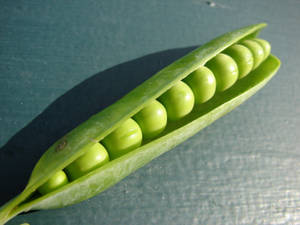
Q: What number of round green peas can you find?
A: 10